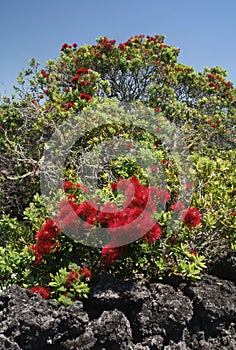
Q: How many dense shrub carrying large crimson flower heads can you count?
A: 1